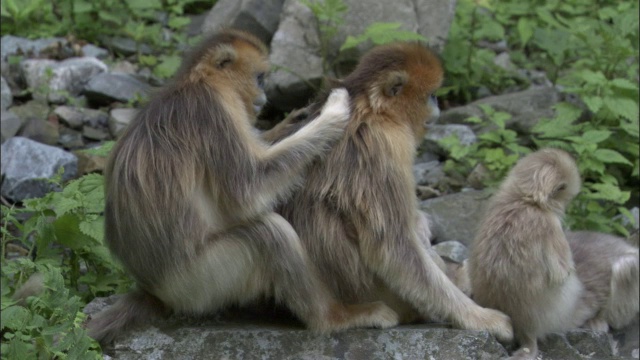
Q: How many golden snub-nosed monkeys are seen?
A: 4